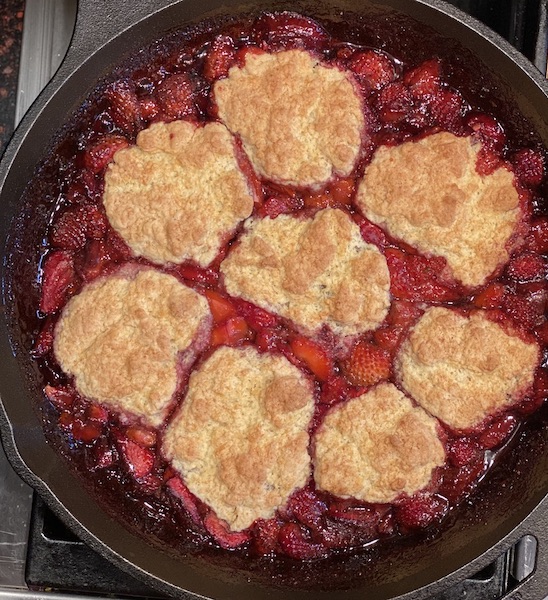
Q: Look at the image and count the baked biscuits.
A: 8